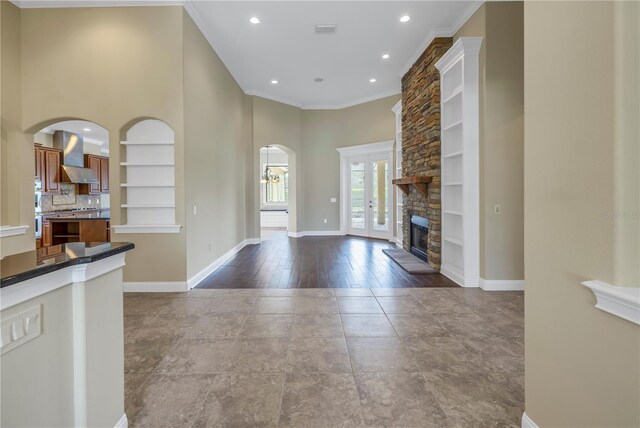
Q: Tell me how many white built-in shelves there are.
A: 3